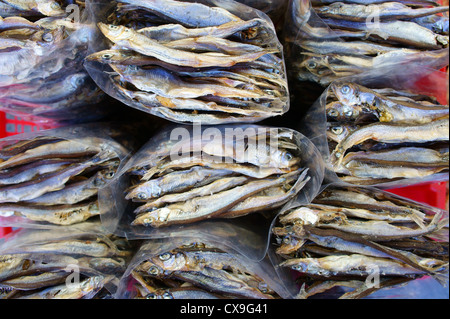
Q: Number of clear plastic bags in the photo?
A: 9